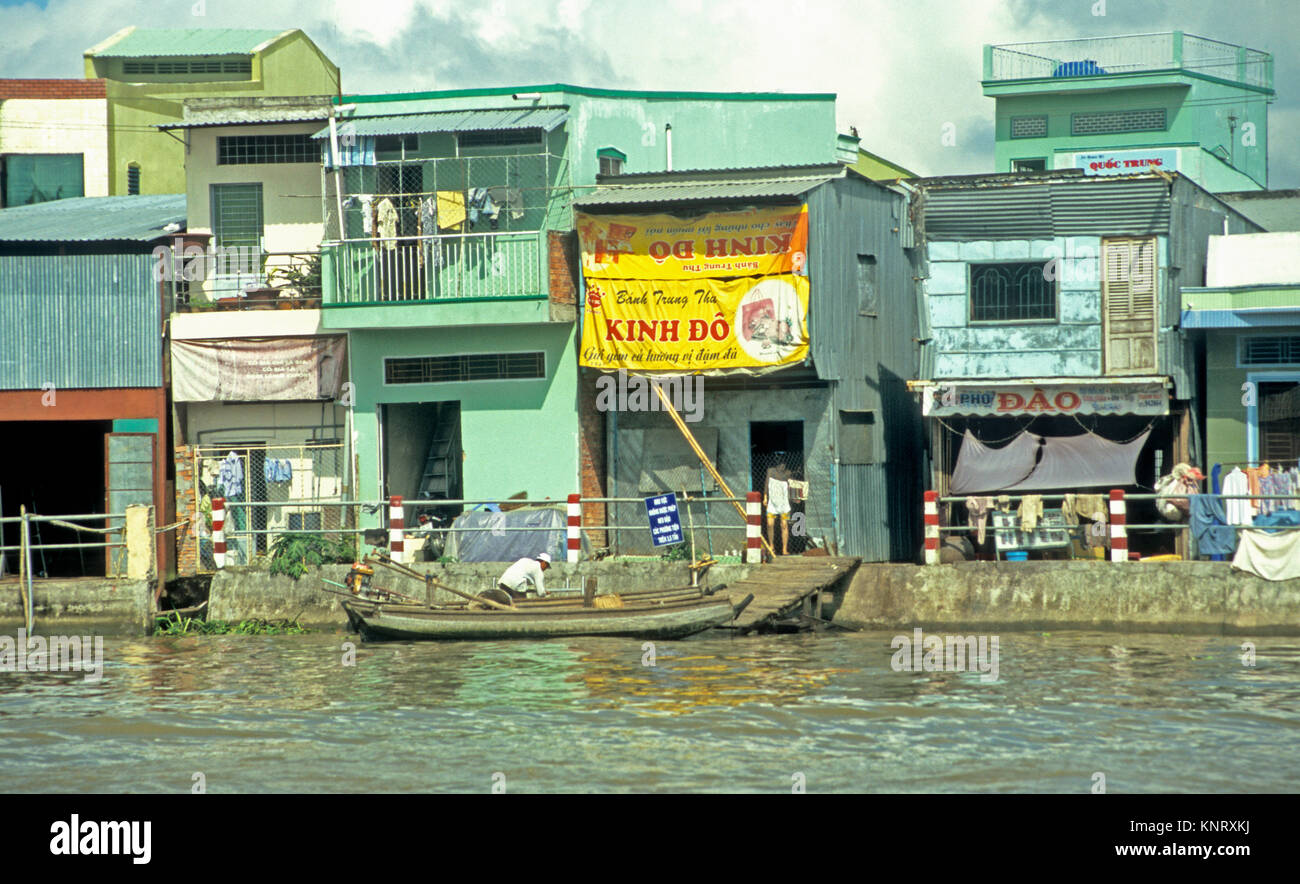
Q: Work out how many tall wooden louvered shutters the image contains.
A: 1